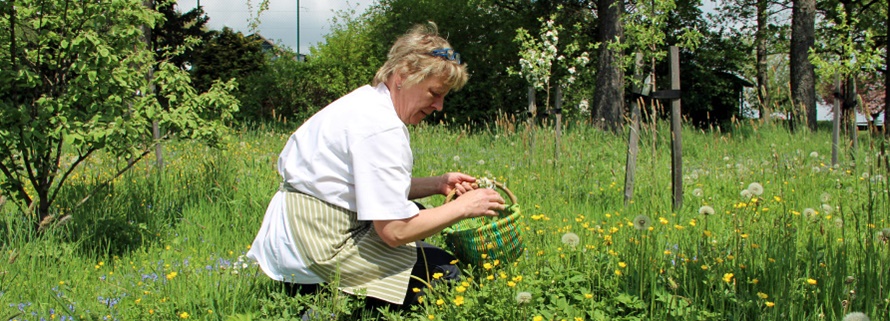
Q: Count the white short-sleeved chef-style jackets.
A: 1